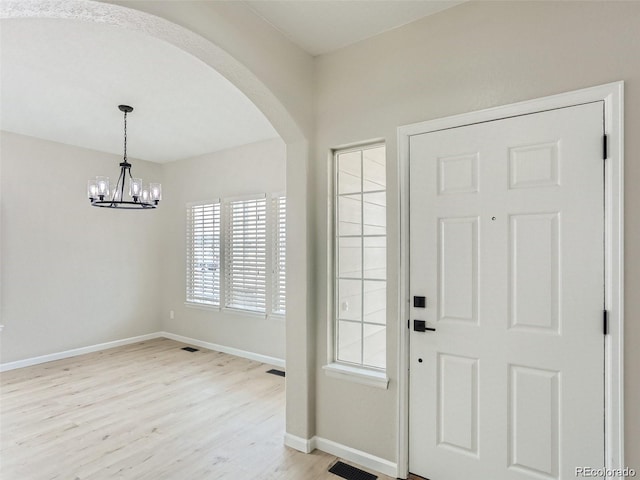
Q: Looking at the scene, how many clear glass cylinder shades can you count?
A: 6